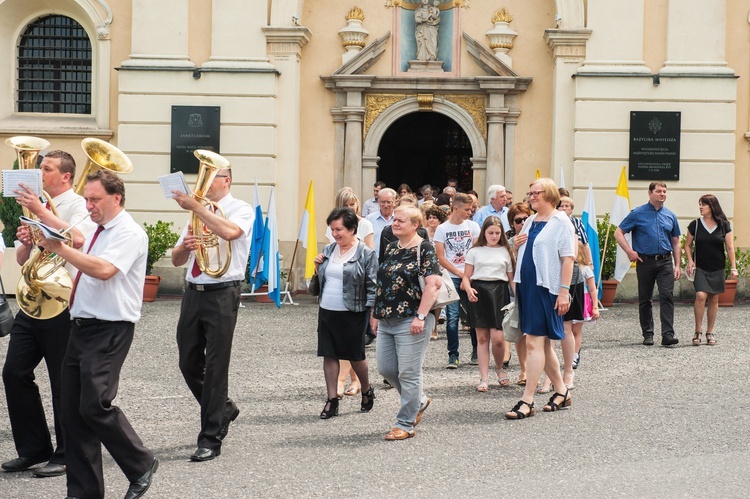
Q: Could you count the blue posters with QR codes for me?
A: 0